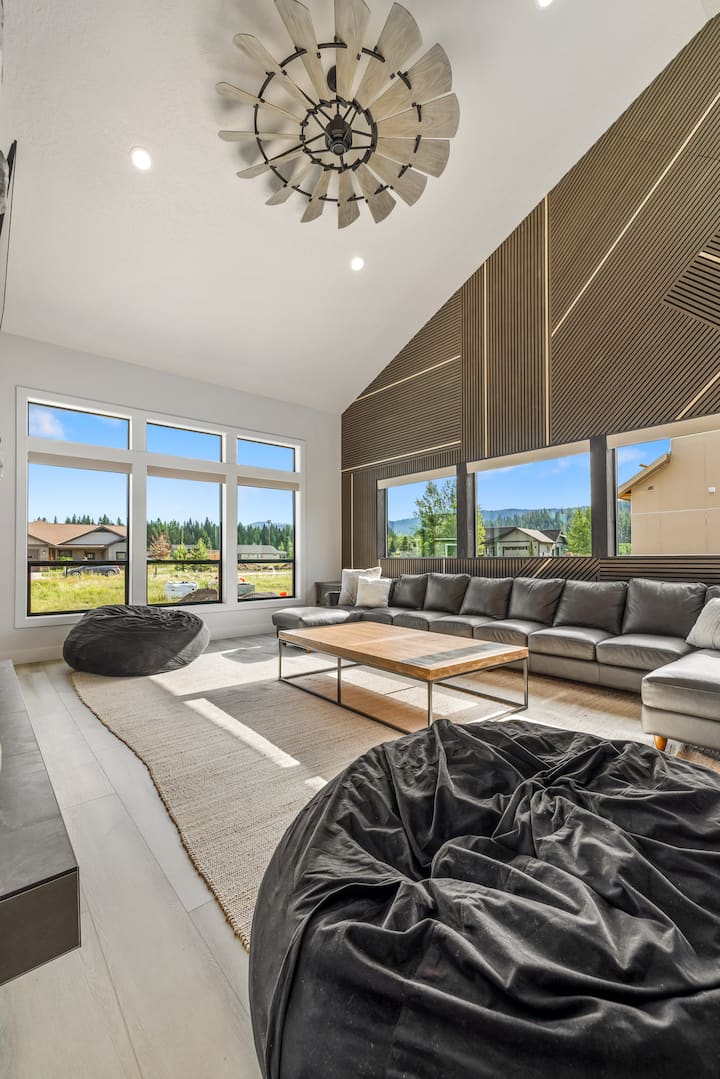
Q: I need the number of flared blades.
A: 15